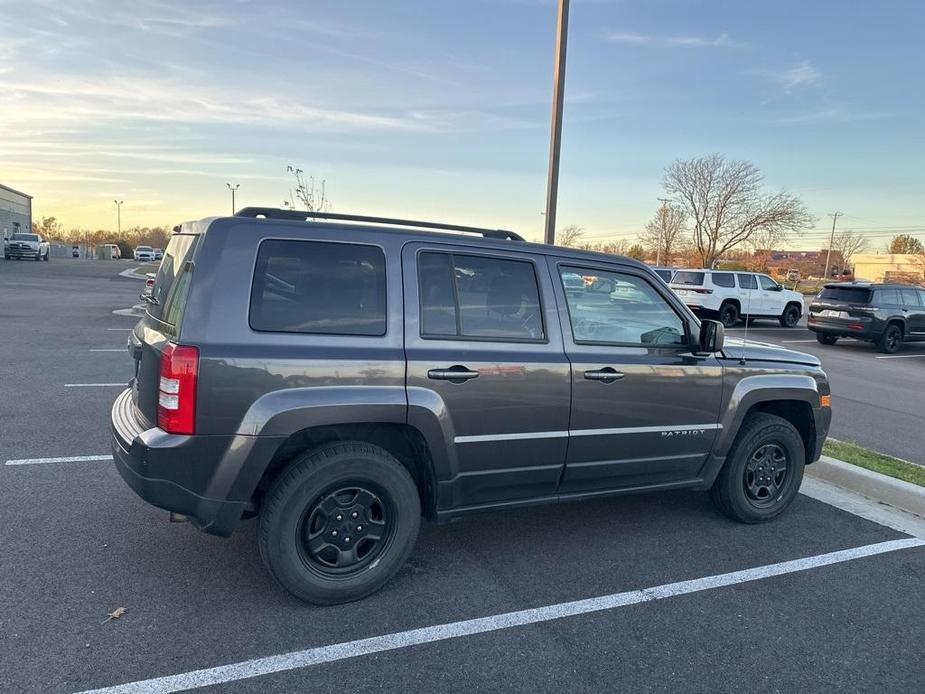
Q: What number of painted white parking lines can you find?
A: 8